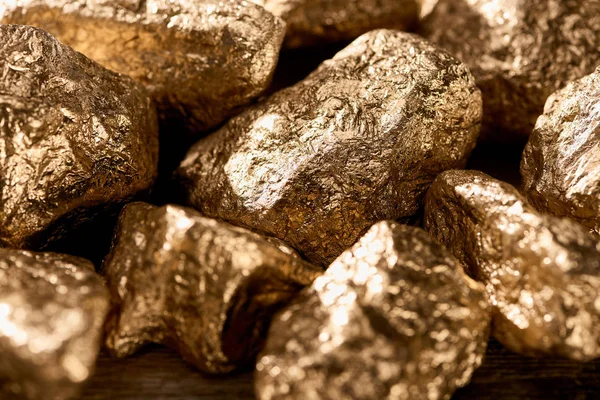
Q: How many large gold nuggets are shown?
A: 10